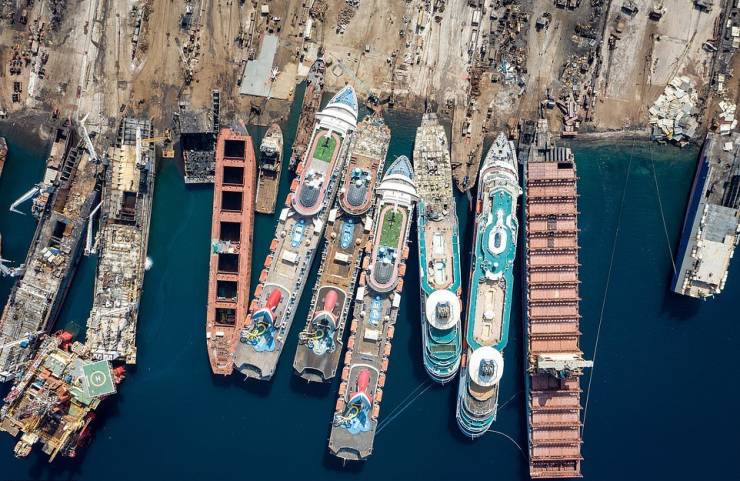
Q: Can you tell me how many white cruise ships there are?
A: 5